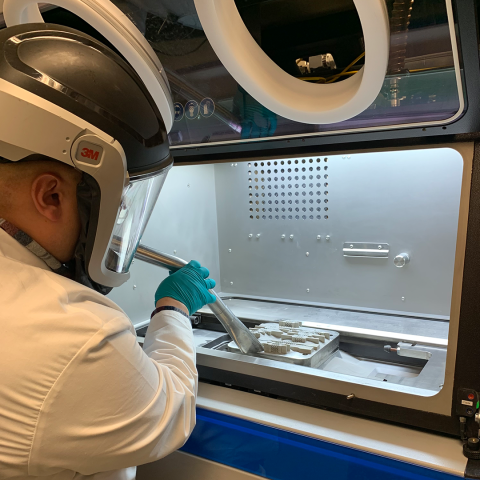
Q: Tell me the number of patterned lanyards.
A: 1